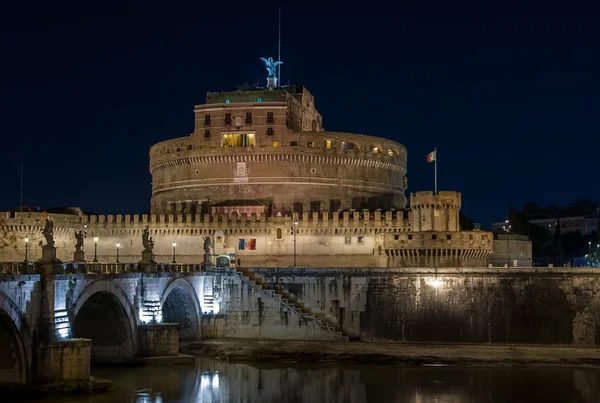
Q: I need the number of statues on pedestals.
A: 5